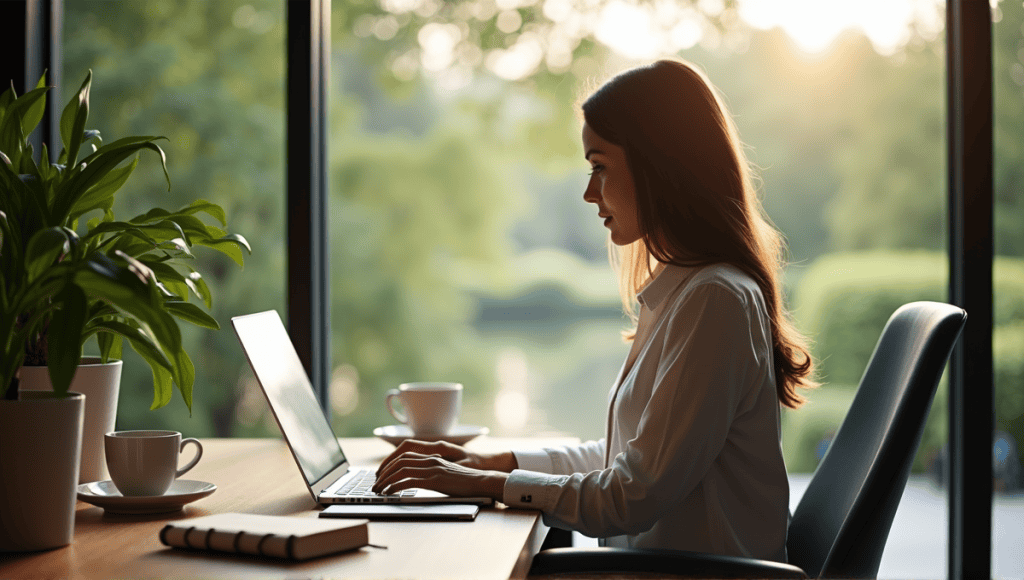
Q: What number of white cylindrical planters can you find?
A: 2